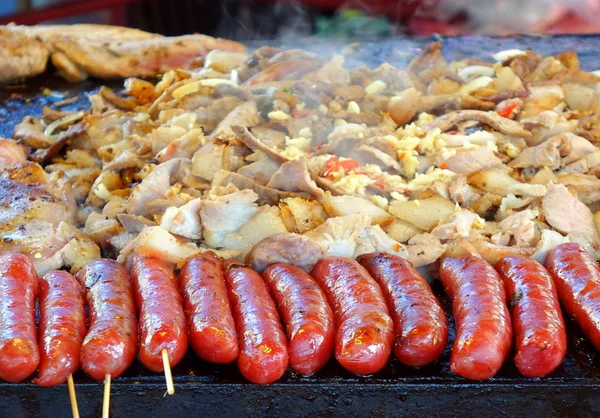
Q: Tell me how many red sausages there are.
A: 12